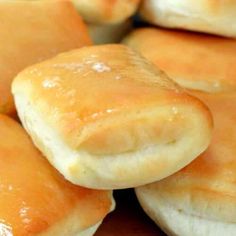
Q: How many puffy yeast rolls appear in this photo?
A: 7